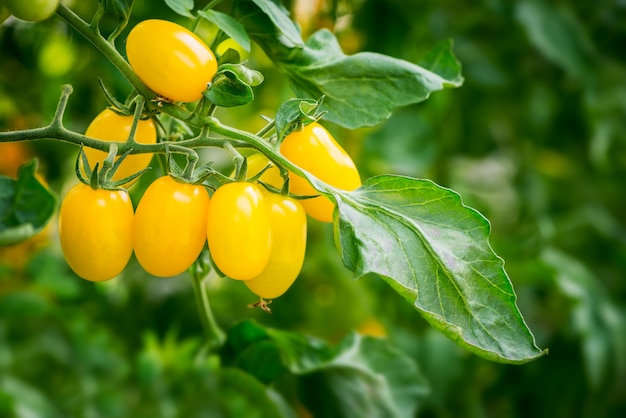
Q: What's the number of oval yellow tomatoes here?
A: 8